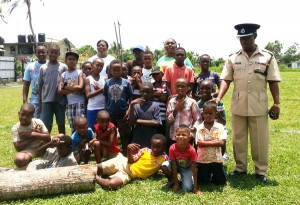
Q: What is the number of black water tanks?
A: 3